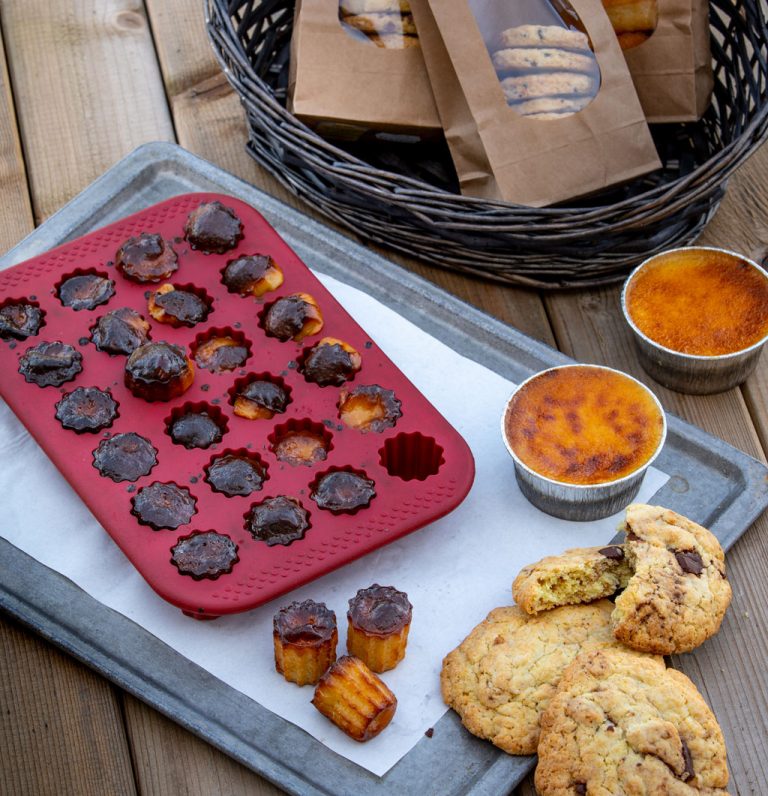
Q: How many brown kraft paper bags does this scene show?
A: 3